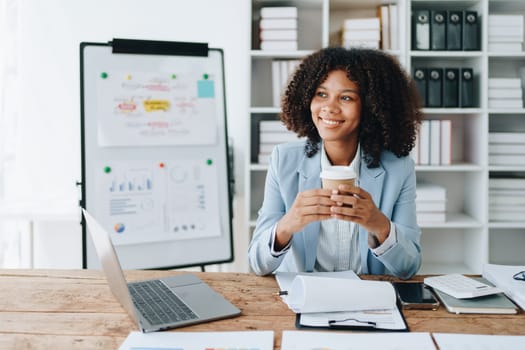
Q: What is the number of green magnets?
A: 5